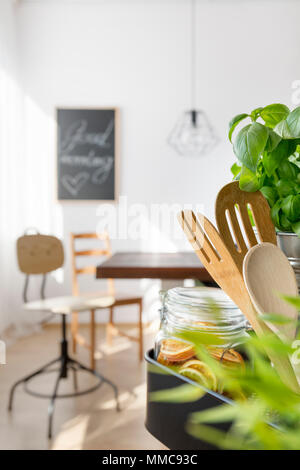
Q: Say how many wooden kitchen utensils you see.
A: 3